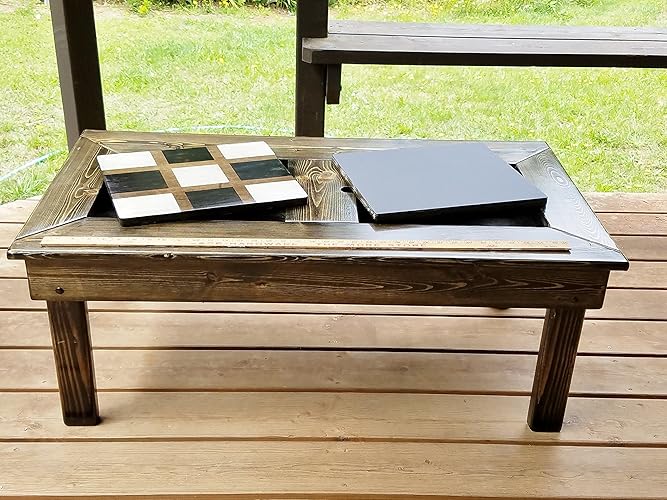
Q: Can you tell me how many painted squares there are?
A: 9